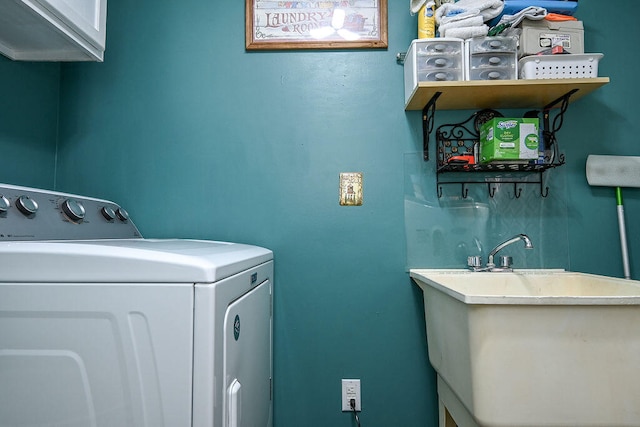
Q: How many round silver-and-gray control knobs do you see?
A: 5